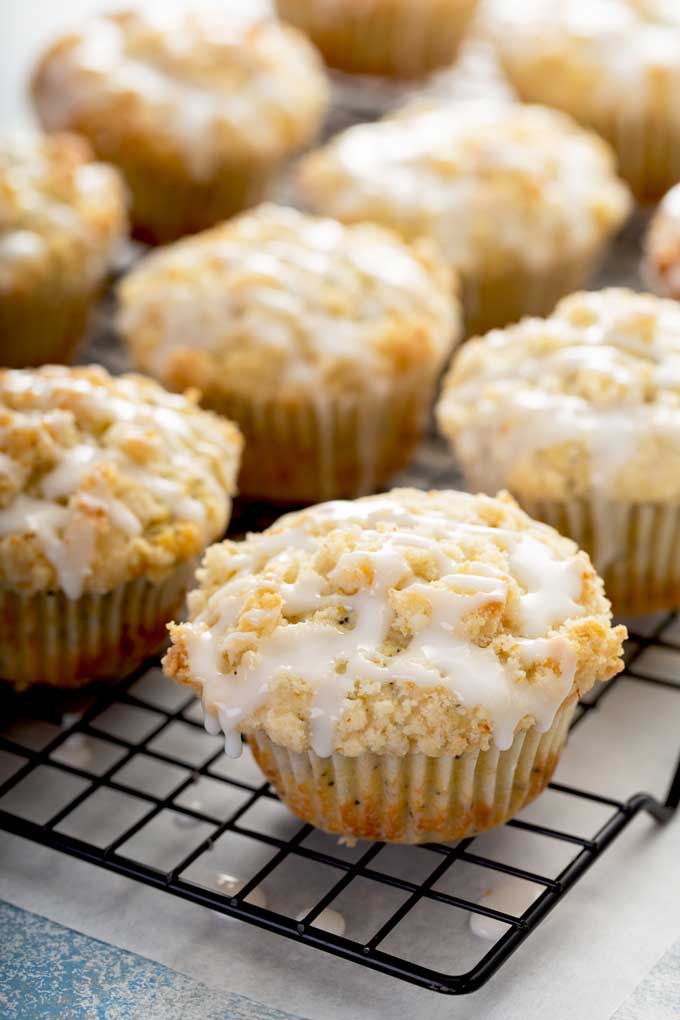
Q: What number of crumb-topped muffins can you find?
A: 10